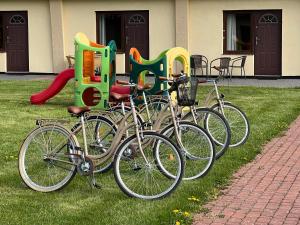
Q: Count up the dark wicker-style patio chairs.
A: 3